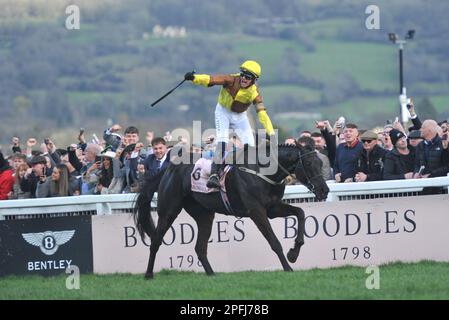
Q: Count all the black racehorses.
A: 1